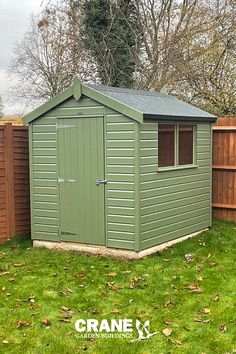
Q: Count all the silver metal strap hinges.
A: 3